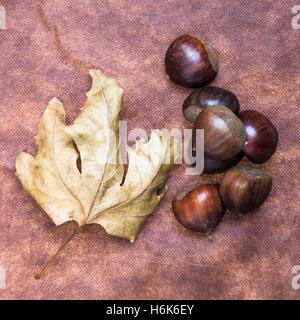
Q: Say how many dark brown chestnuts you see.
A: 7